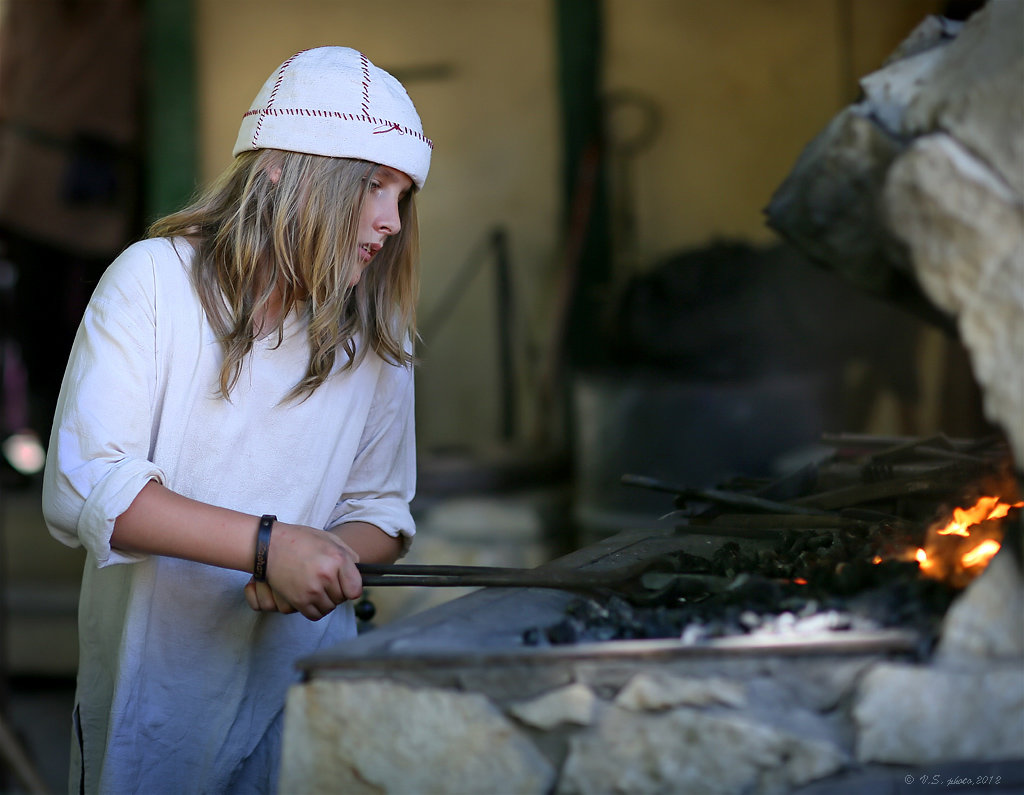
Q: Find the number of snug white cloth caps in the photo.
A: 1